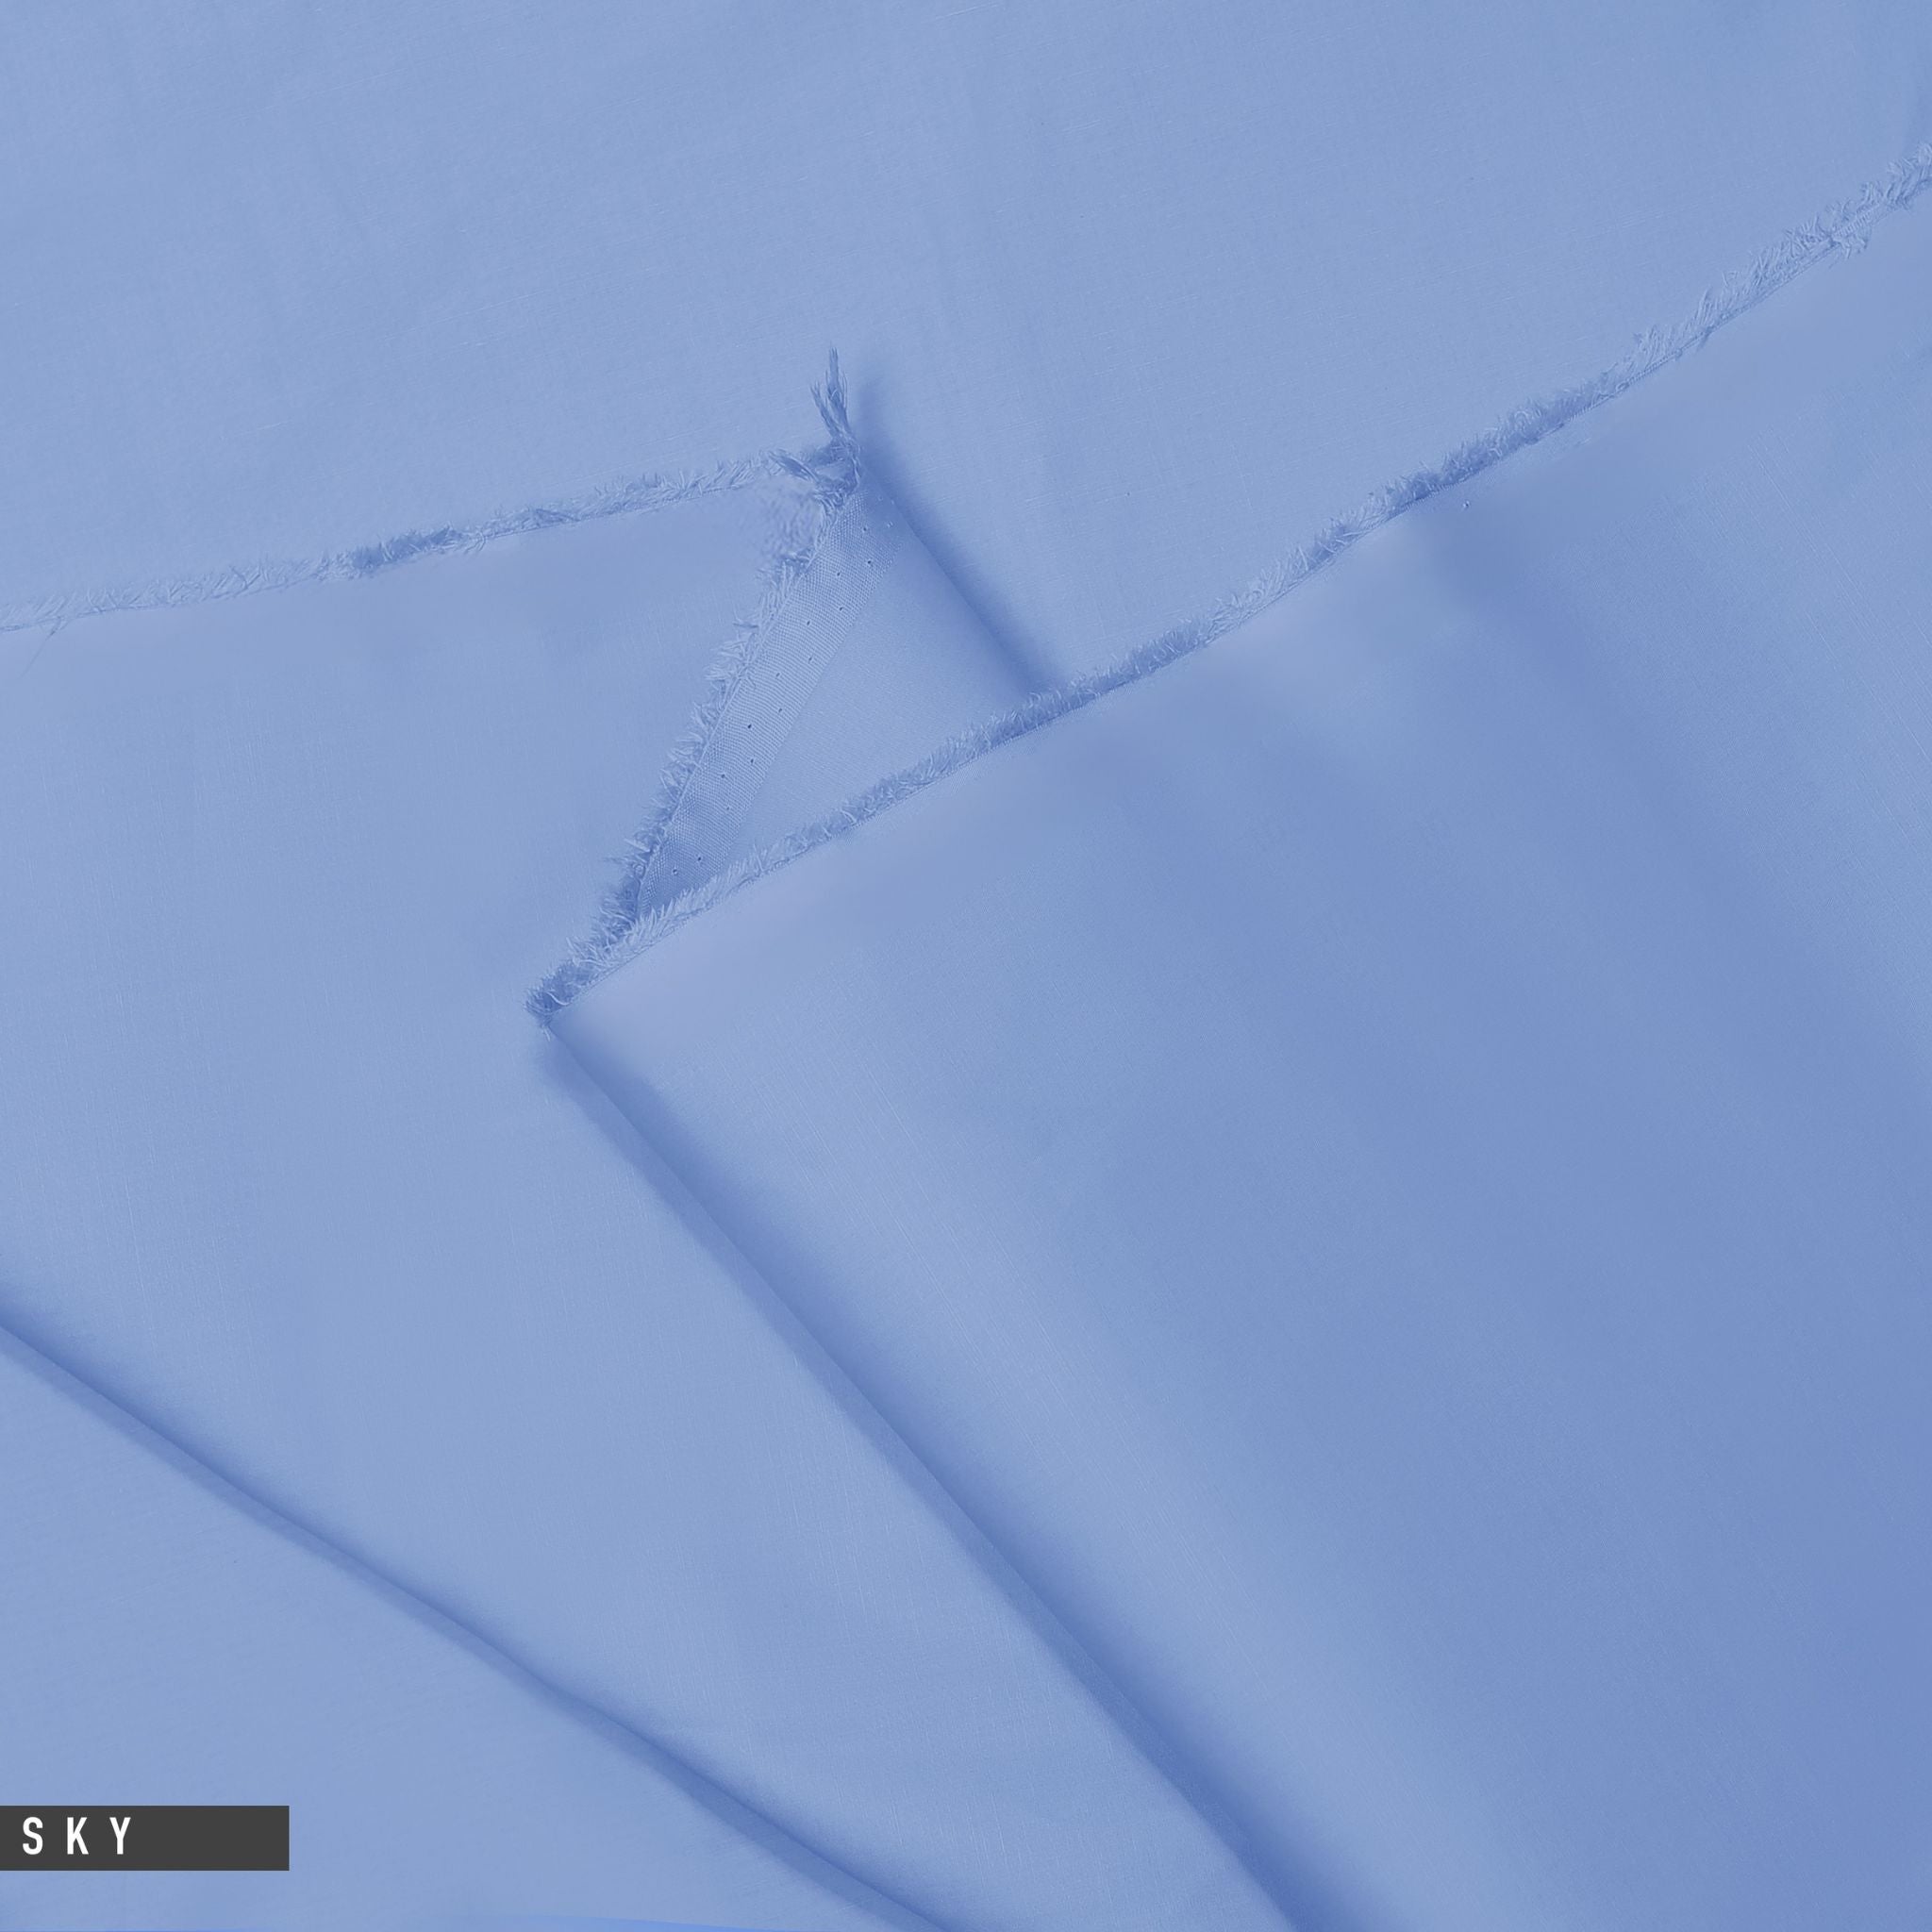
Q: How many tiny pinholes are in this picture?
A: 14